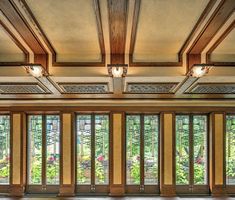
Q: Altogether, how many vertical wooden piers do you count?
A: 5